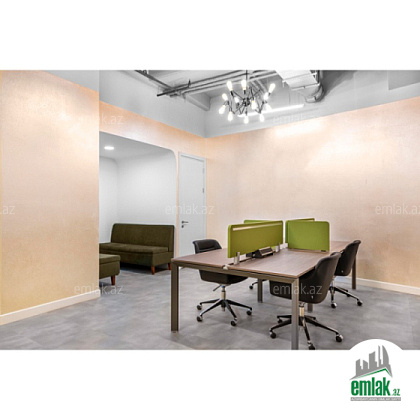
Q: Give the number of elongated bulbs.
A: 12